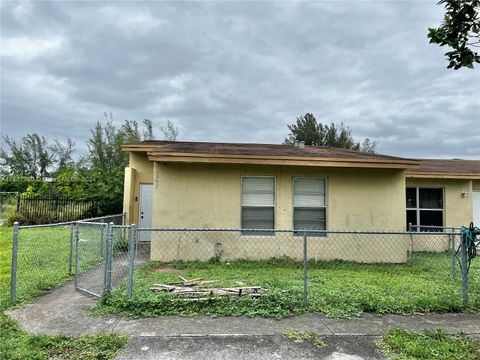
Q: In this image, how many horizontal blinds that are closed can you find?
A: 2